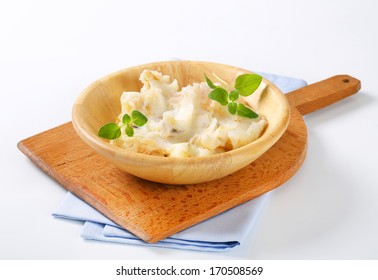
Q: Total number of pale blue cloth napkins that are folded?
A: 1